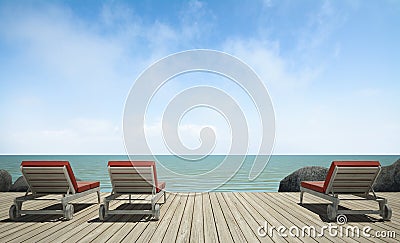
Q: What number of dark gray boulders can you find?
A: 4